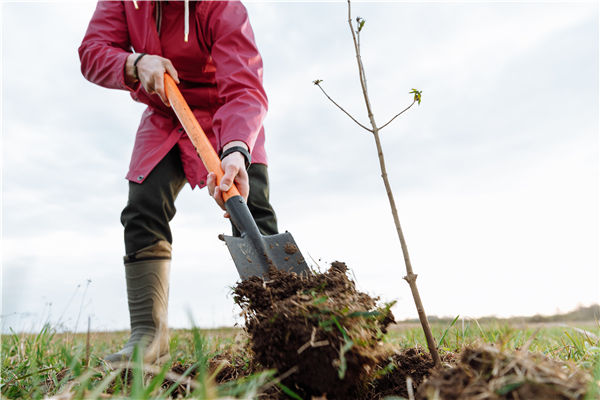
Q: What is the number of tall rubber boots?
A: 1